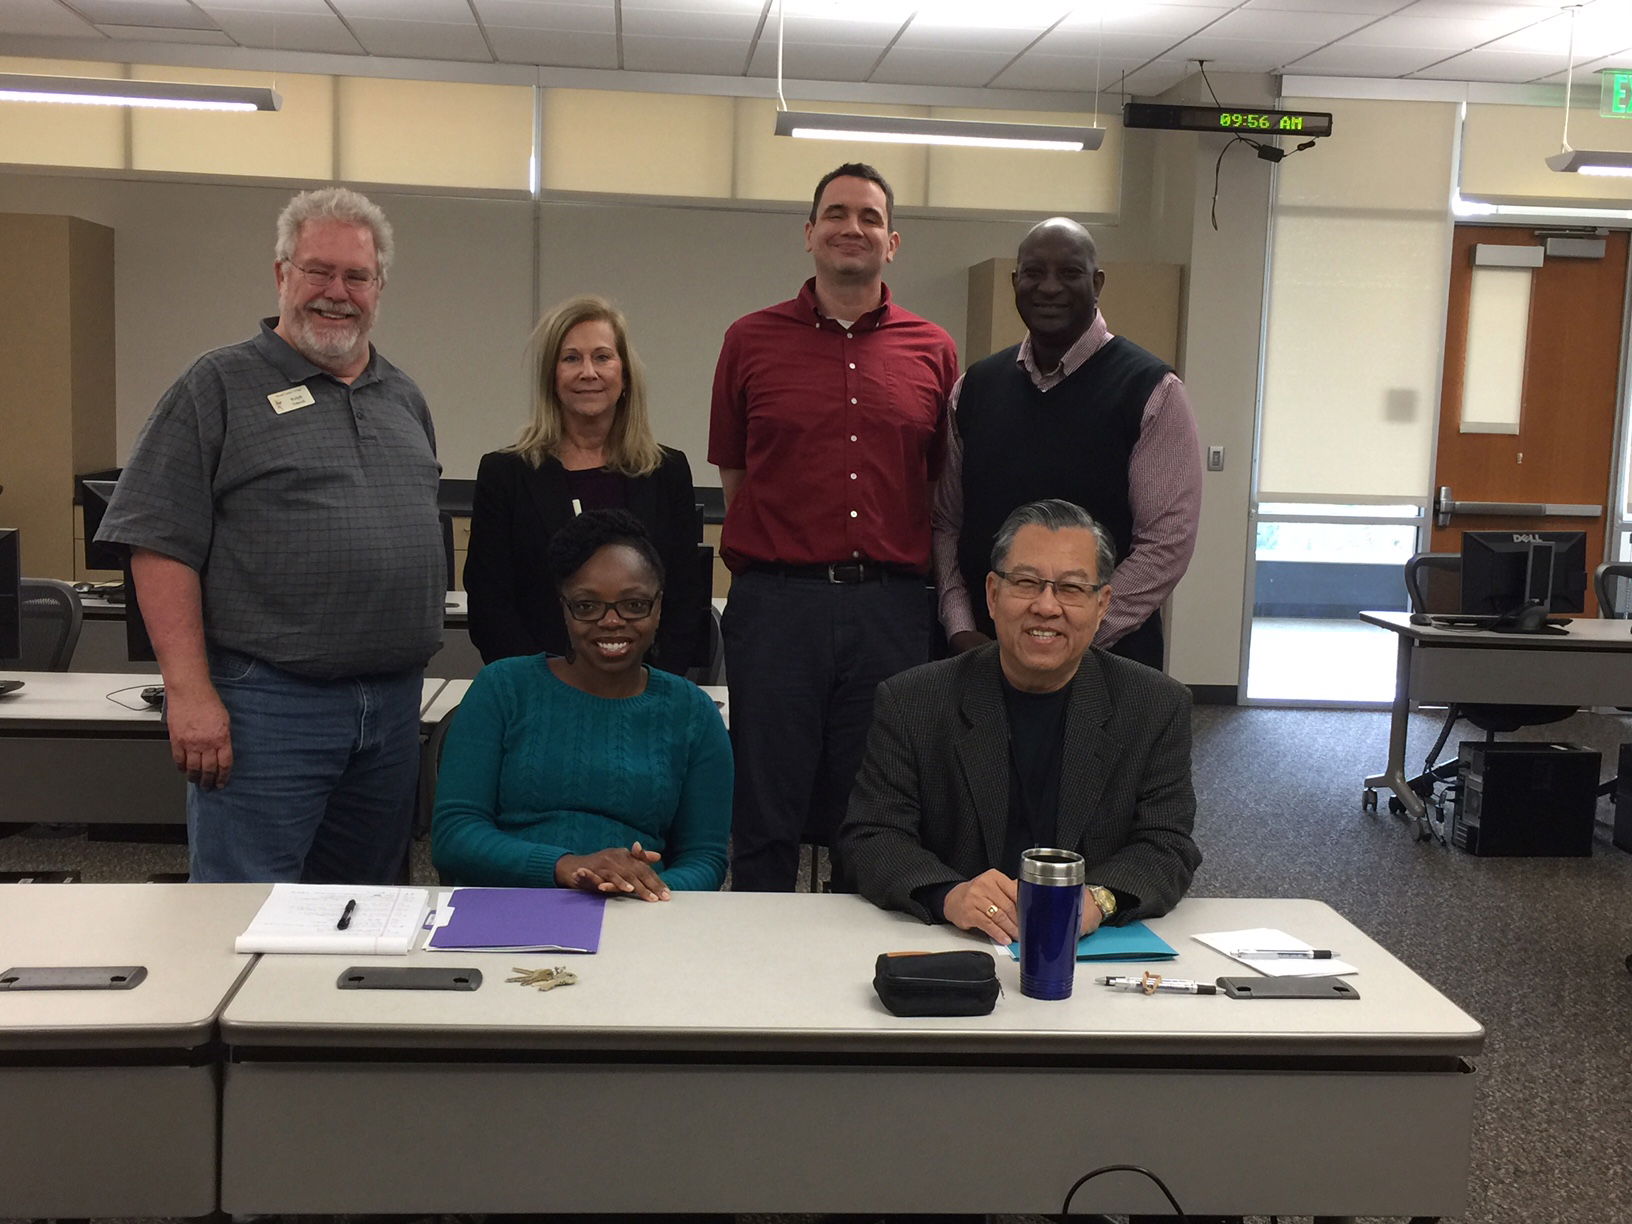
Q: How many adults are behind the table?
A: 6